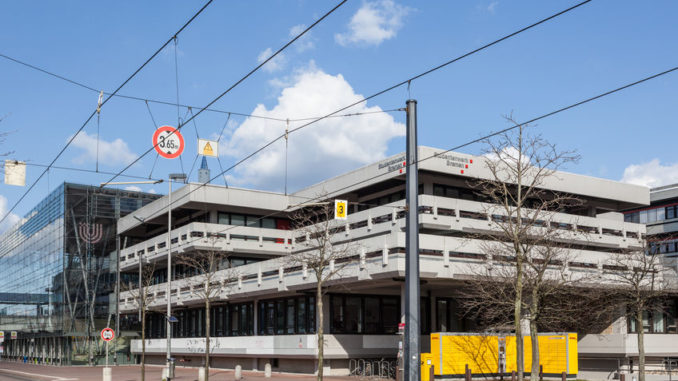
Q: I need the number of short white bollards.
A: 5